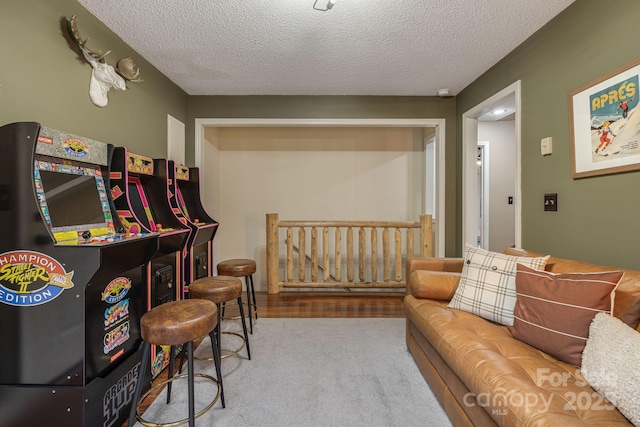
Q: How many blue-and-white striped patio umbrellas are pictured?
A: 0